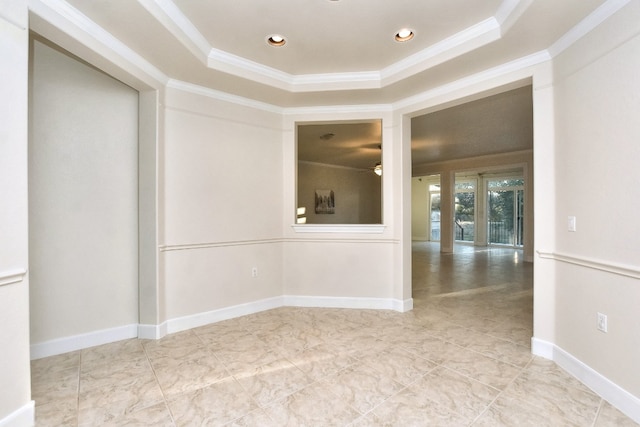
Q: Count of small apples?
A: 0